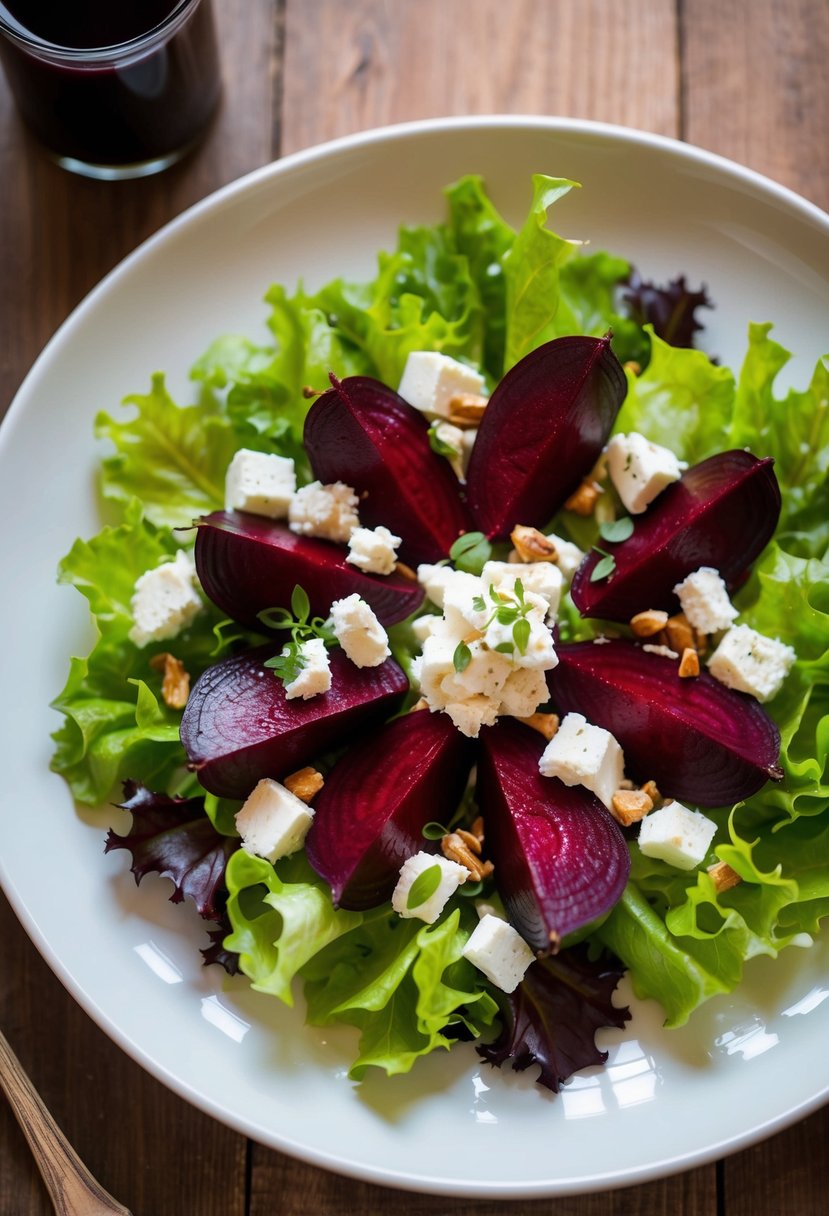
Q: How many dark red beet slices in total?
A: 8